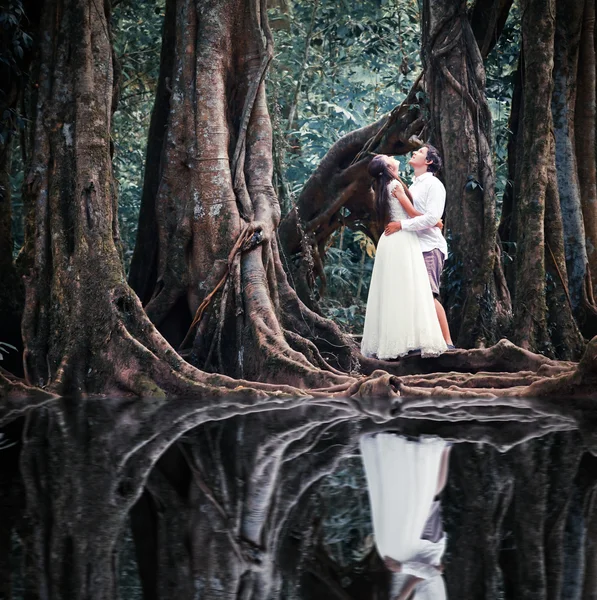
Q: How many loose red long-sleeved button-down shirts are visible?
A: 0